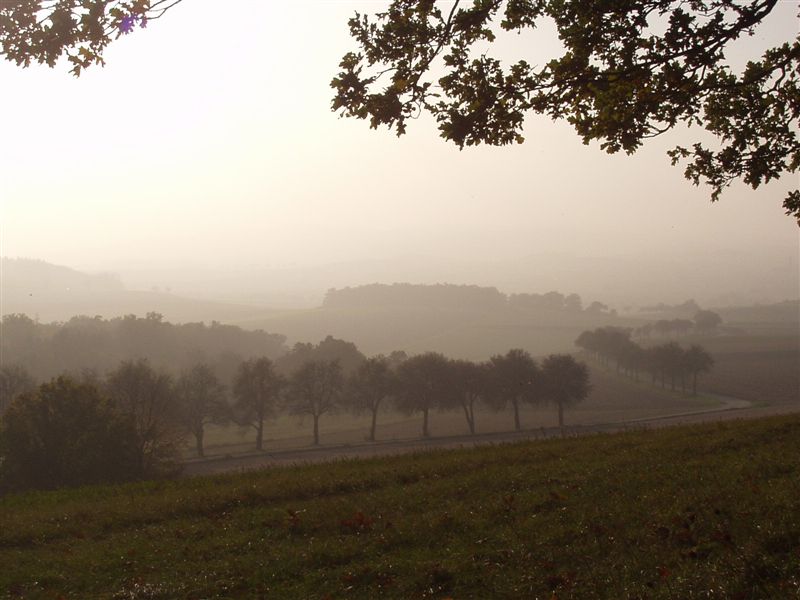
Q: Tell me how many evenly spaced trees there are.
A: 8